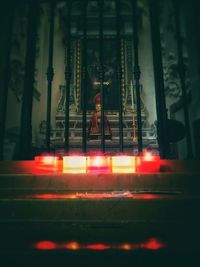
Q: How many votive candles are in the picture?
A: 5